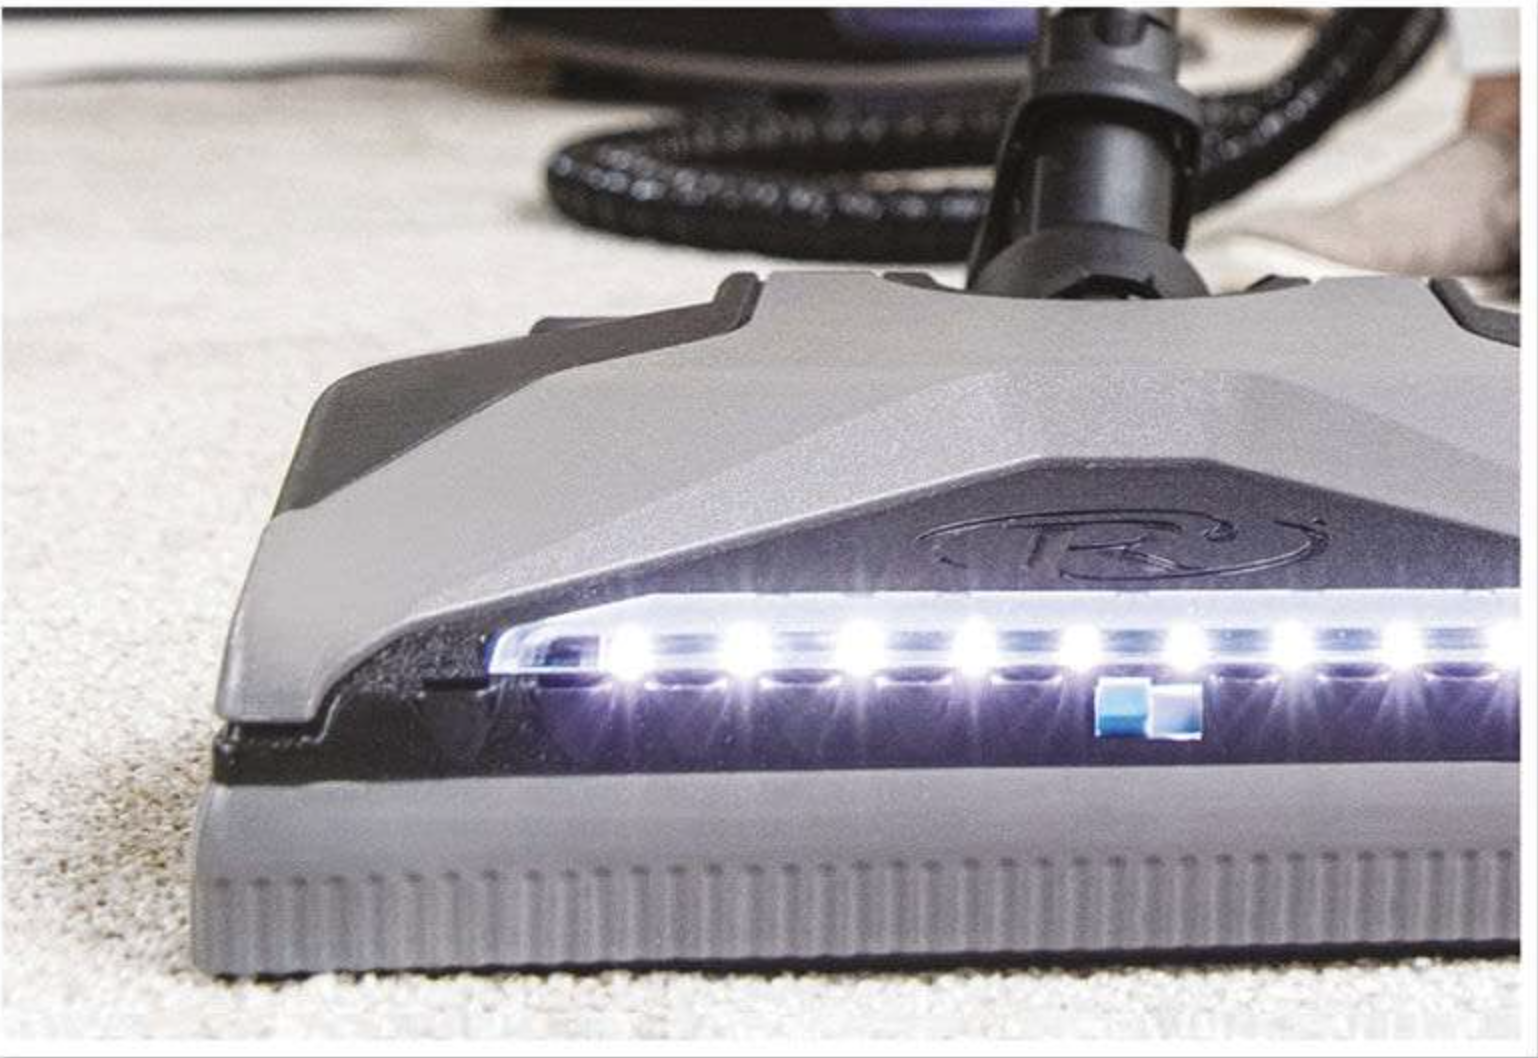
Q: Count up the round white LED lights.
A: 9